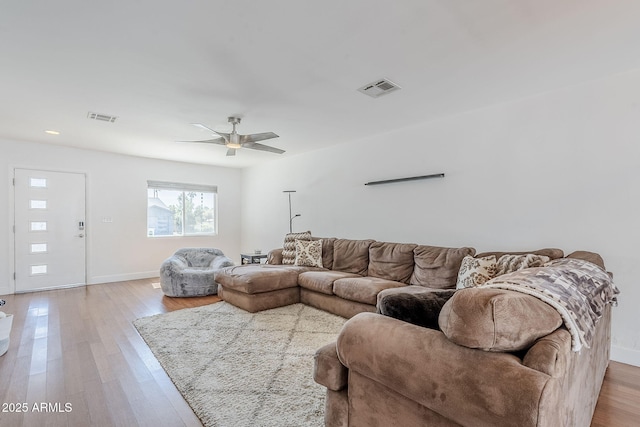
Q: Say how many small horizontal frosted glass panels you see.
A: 5